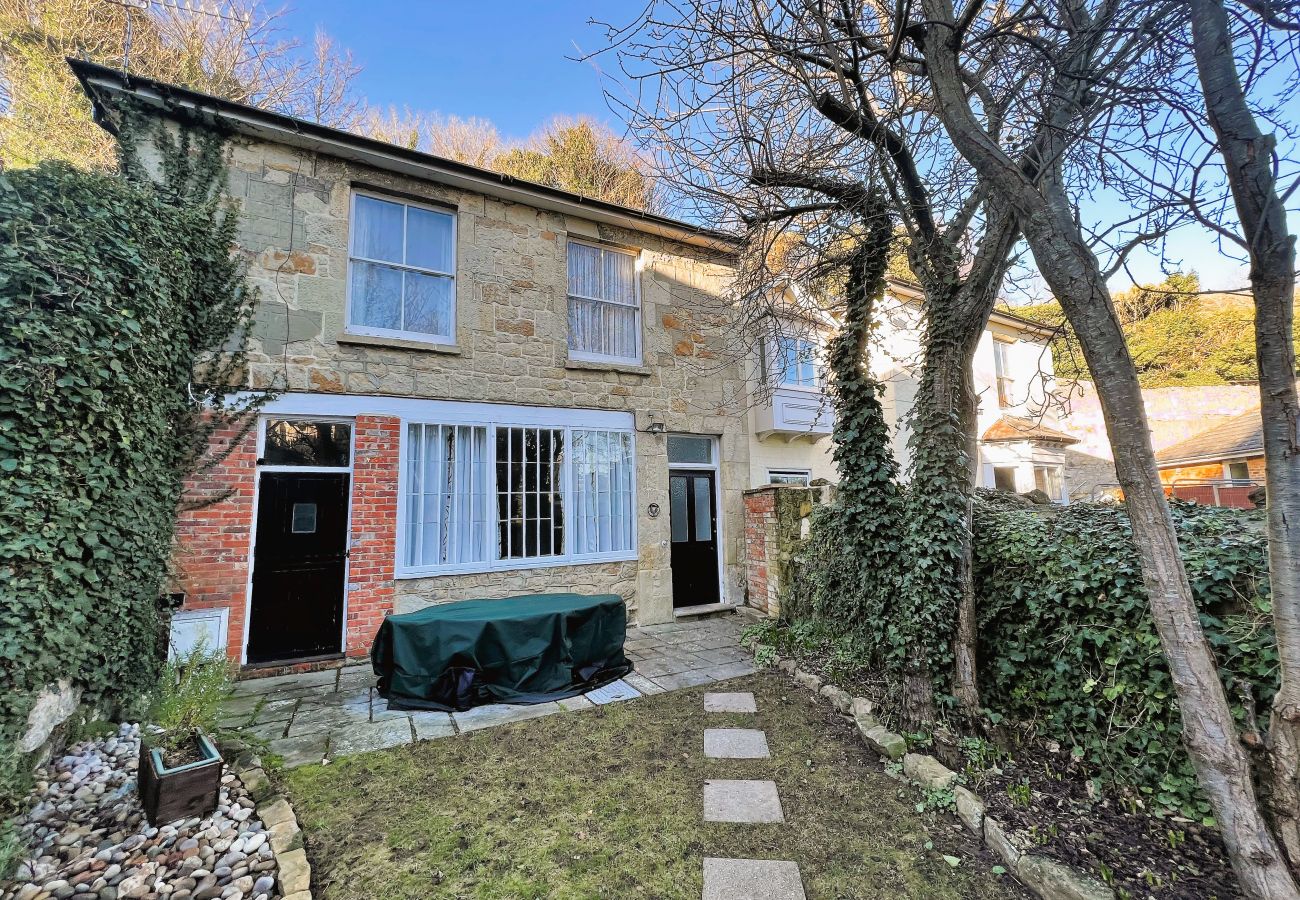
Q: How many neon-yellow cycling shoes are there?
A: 0